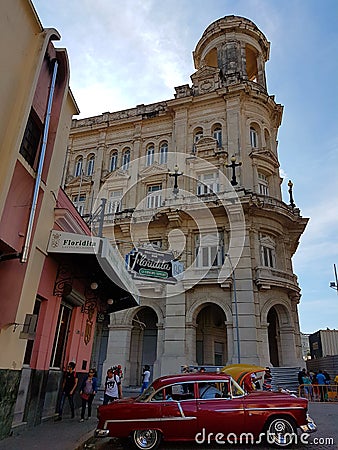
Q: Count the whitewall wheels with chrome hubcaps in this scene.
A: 2